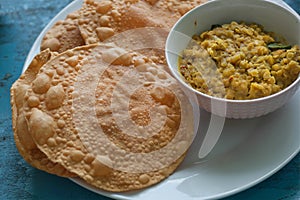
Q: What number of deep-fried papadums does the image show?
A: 4